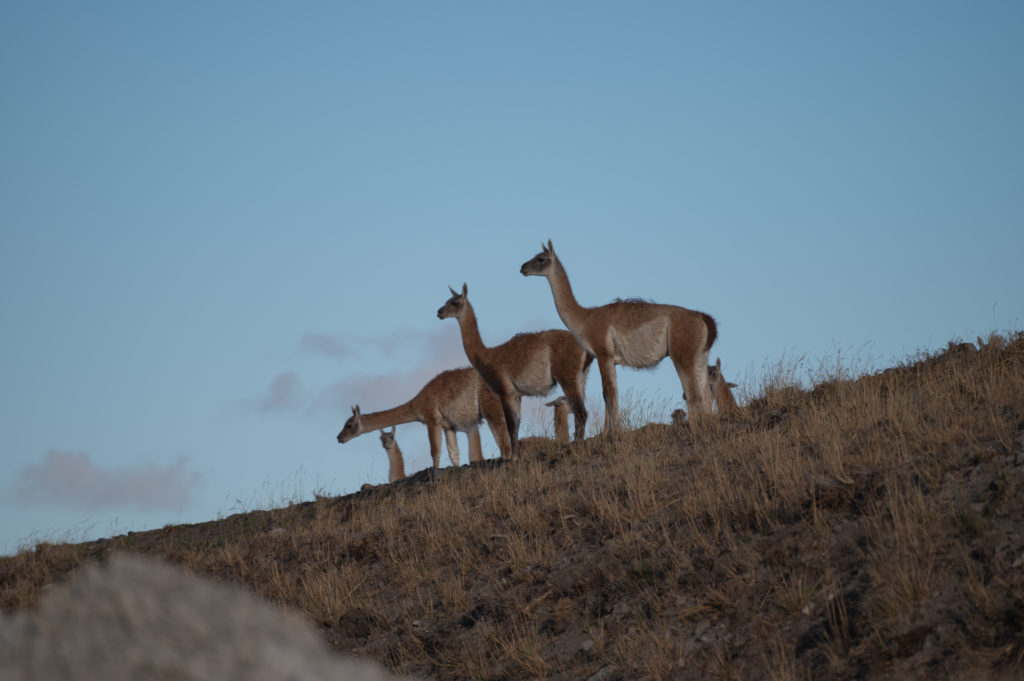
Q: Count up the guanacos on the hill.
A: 6